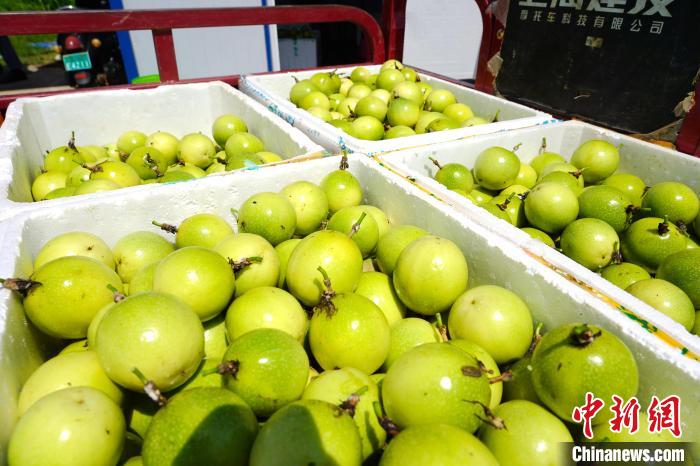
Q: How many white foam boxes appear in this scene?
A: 4